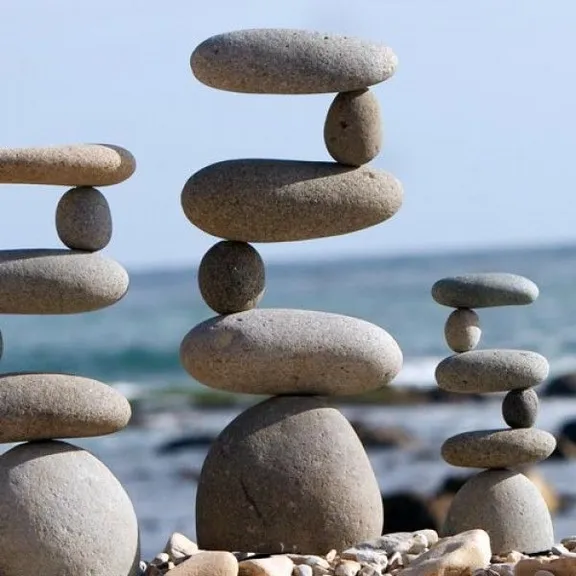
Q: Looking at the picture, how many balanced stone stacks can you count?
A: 3